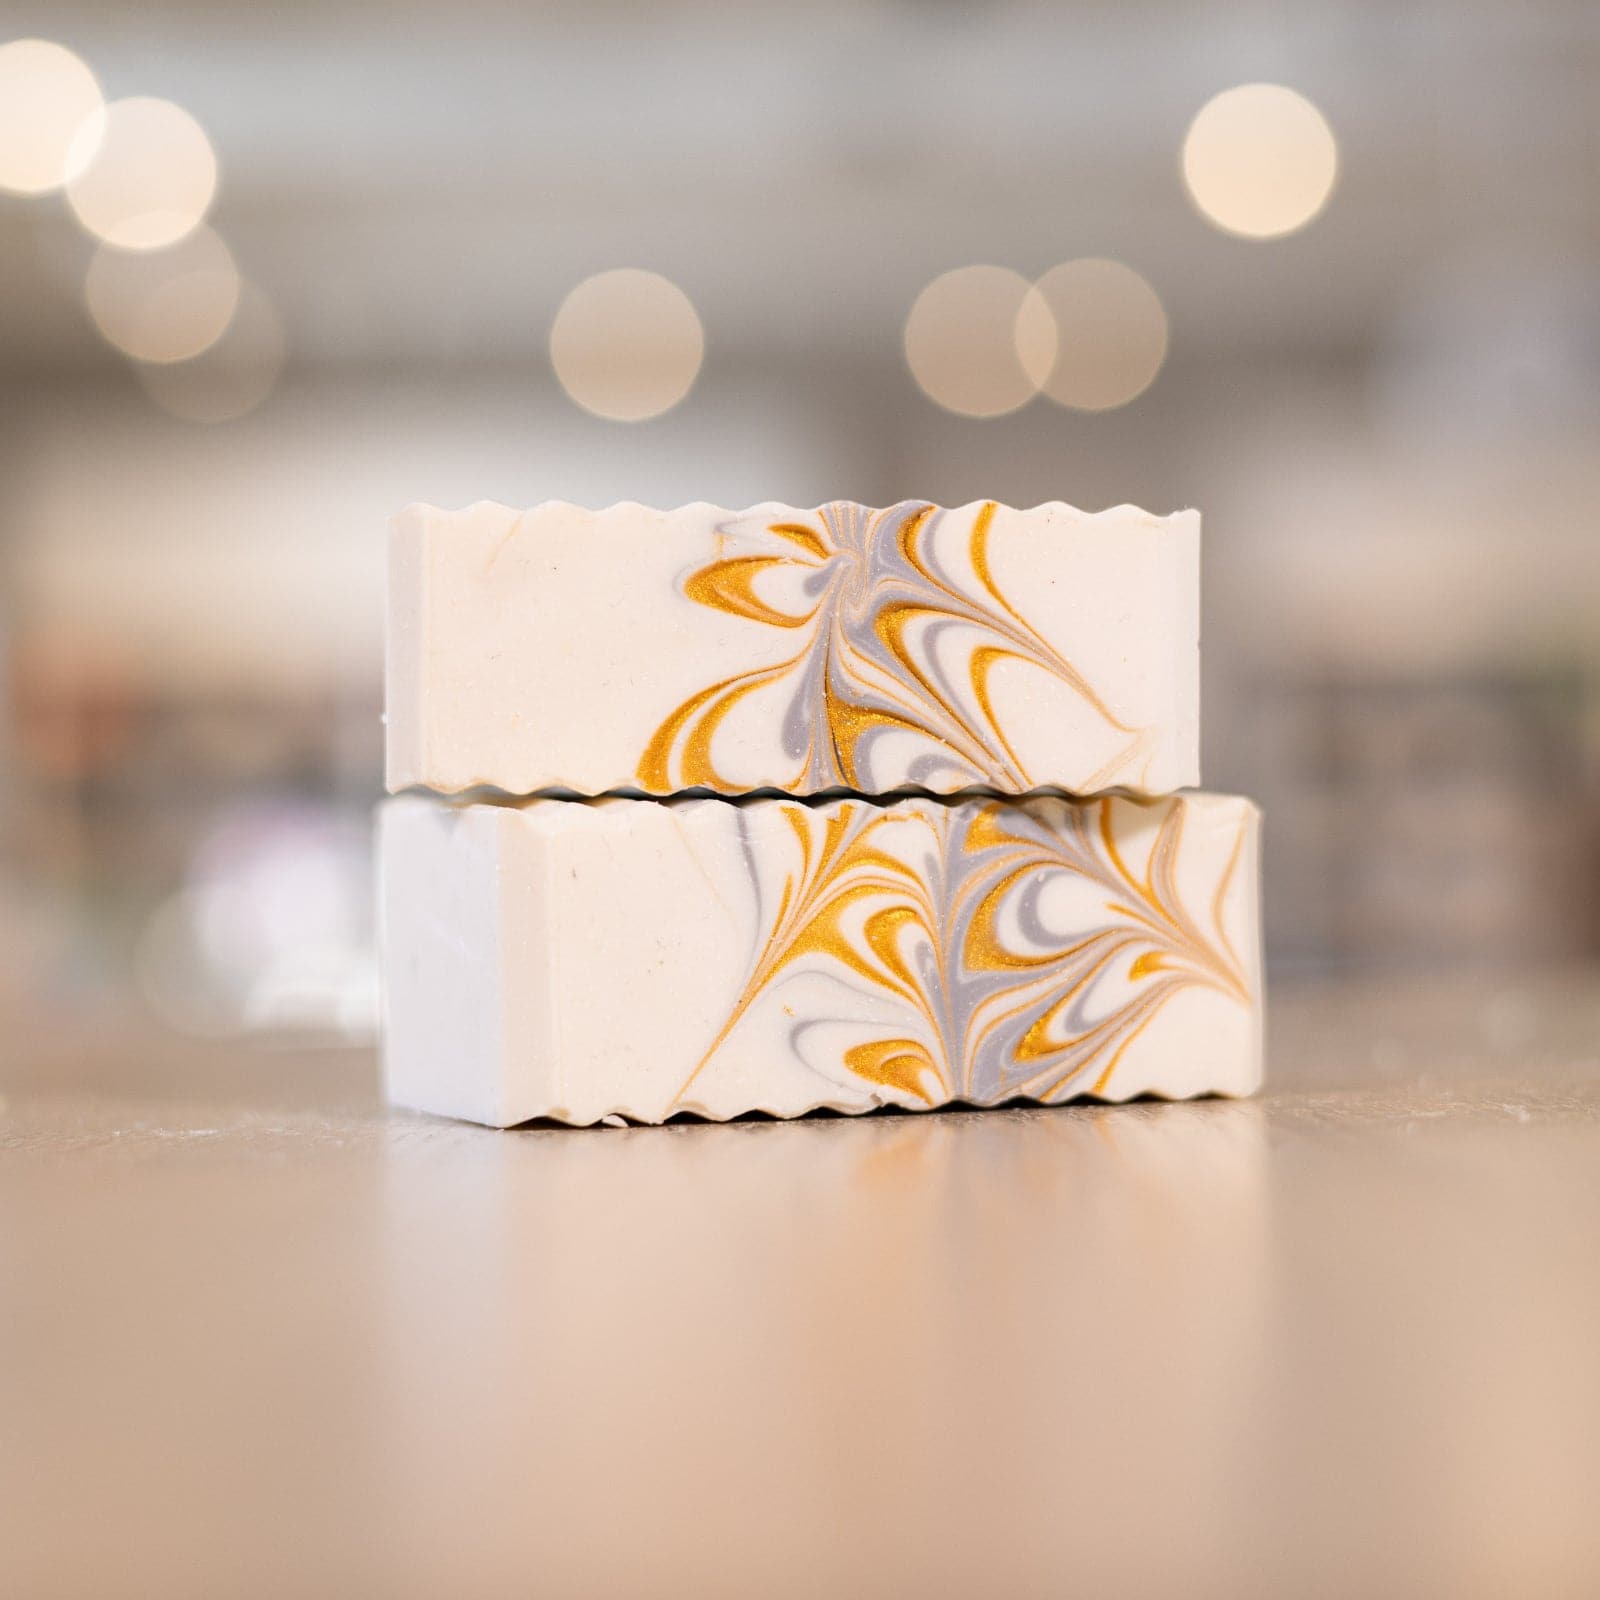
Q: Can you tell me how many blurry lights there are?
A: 8